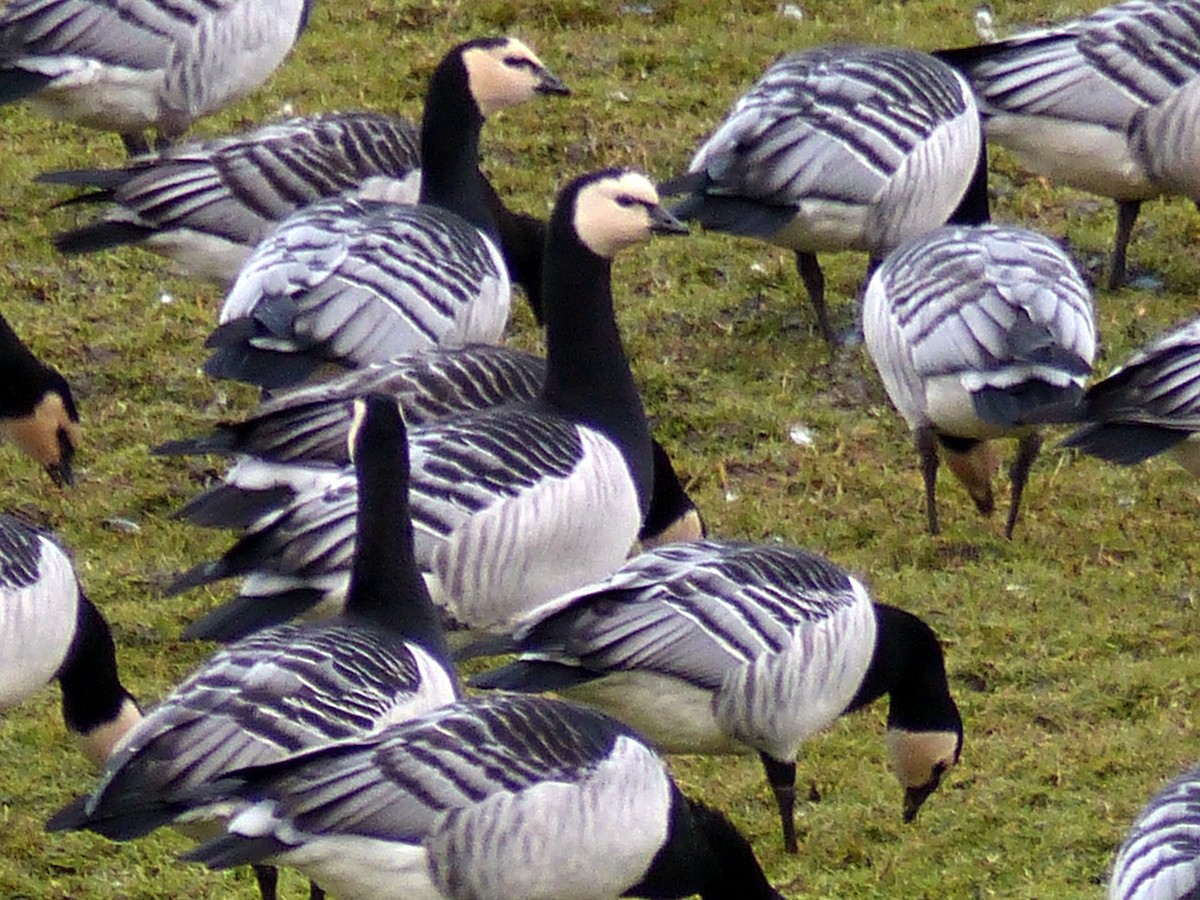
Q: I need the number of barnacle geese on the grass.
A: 15